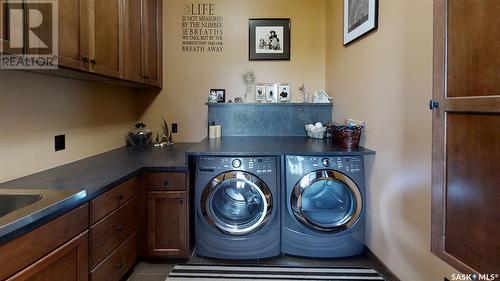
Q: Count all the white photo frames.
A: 3